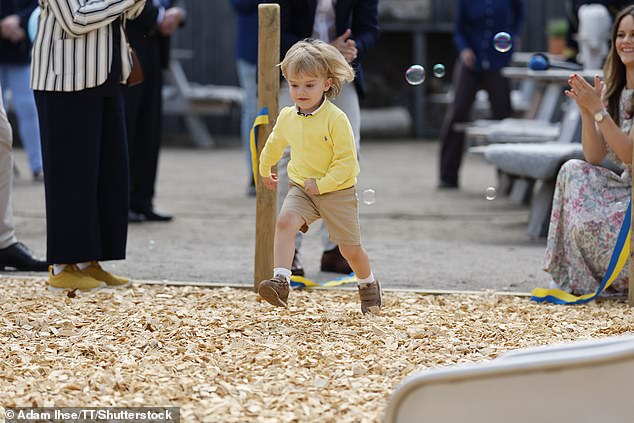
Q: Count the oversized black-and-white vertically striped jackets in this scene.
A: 1